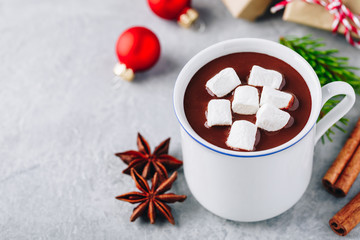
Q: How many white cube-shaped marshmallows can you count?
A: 7